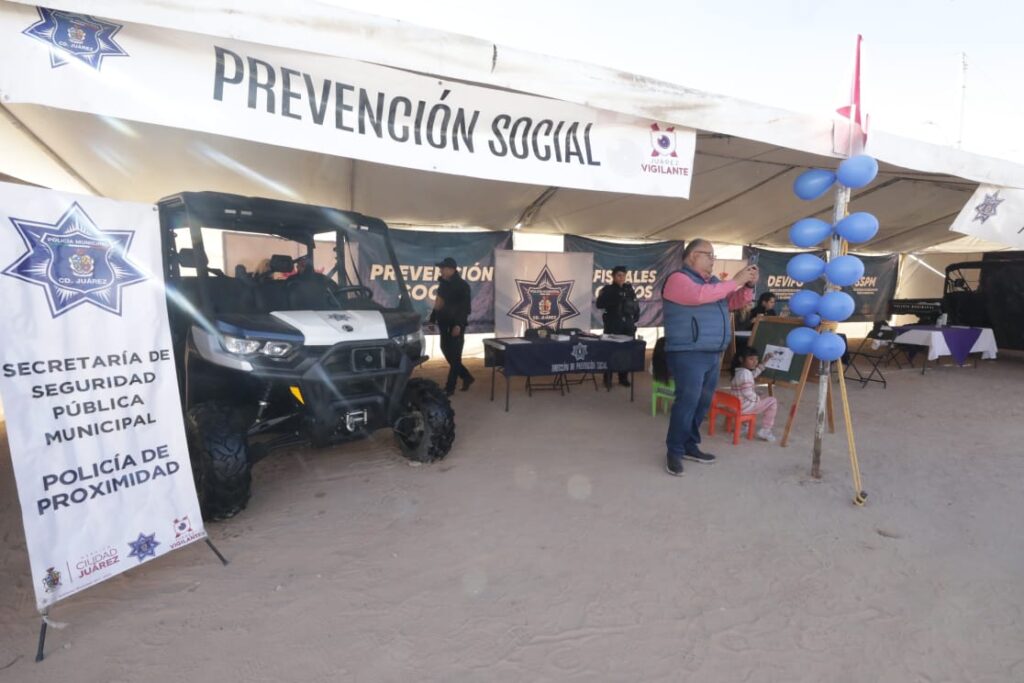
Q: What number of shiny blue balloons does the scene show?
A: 11